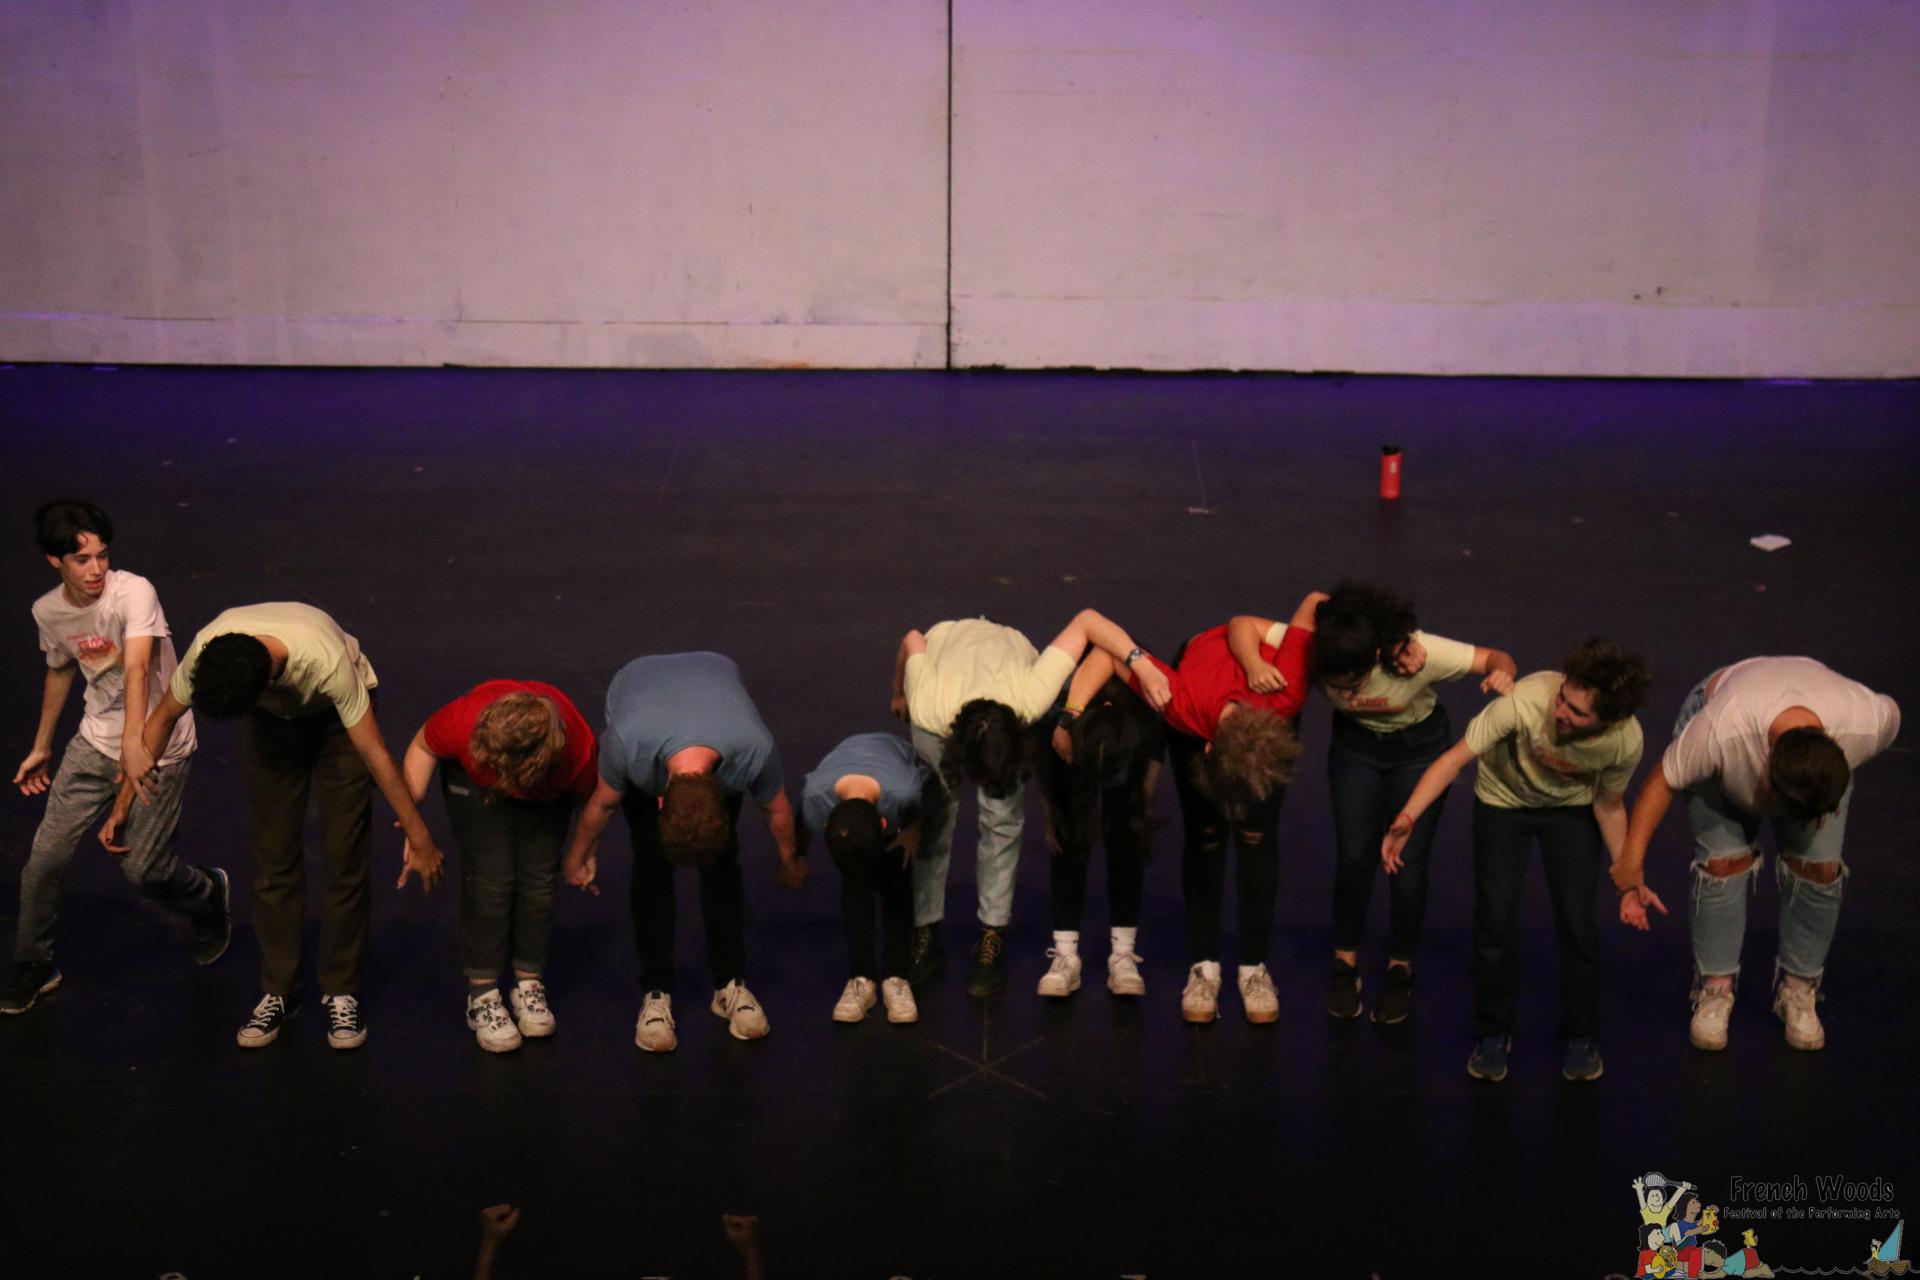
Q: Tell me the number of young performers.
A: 11